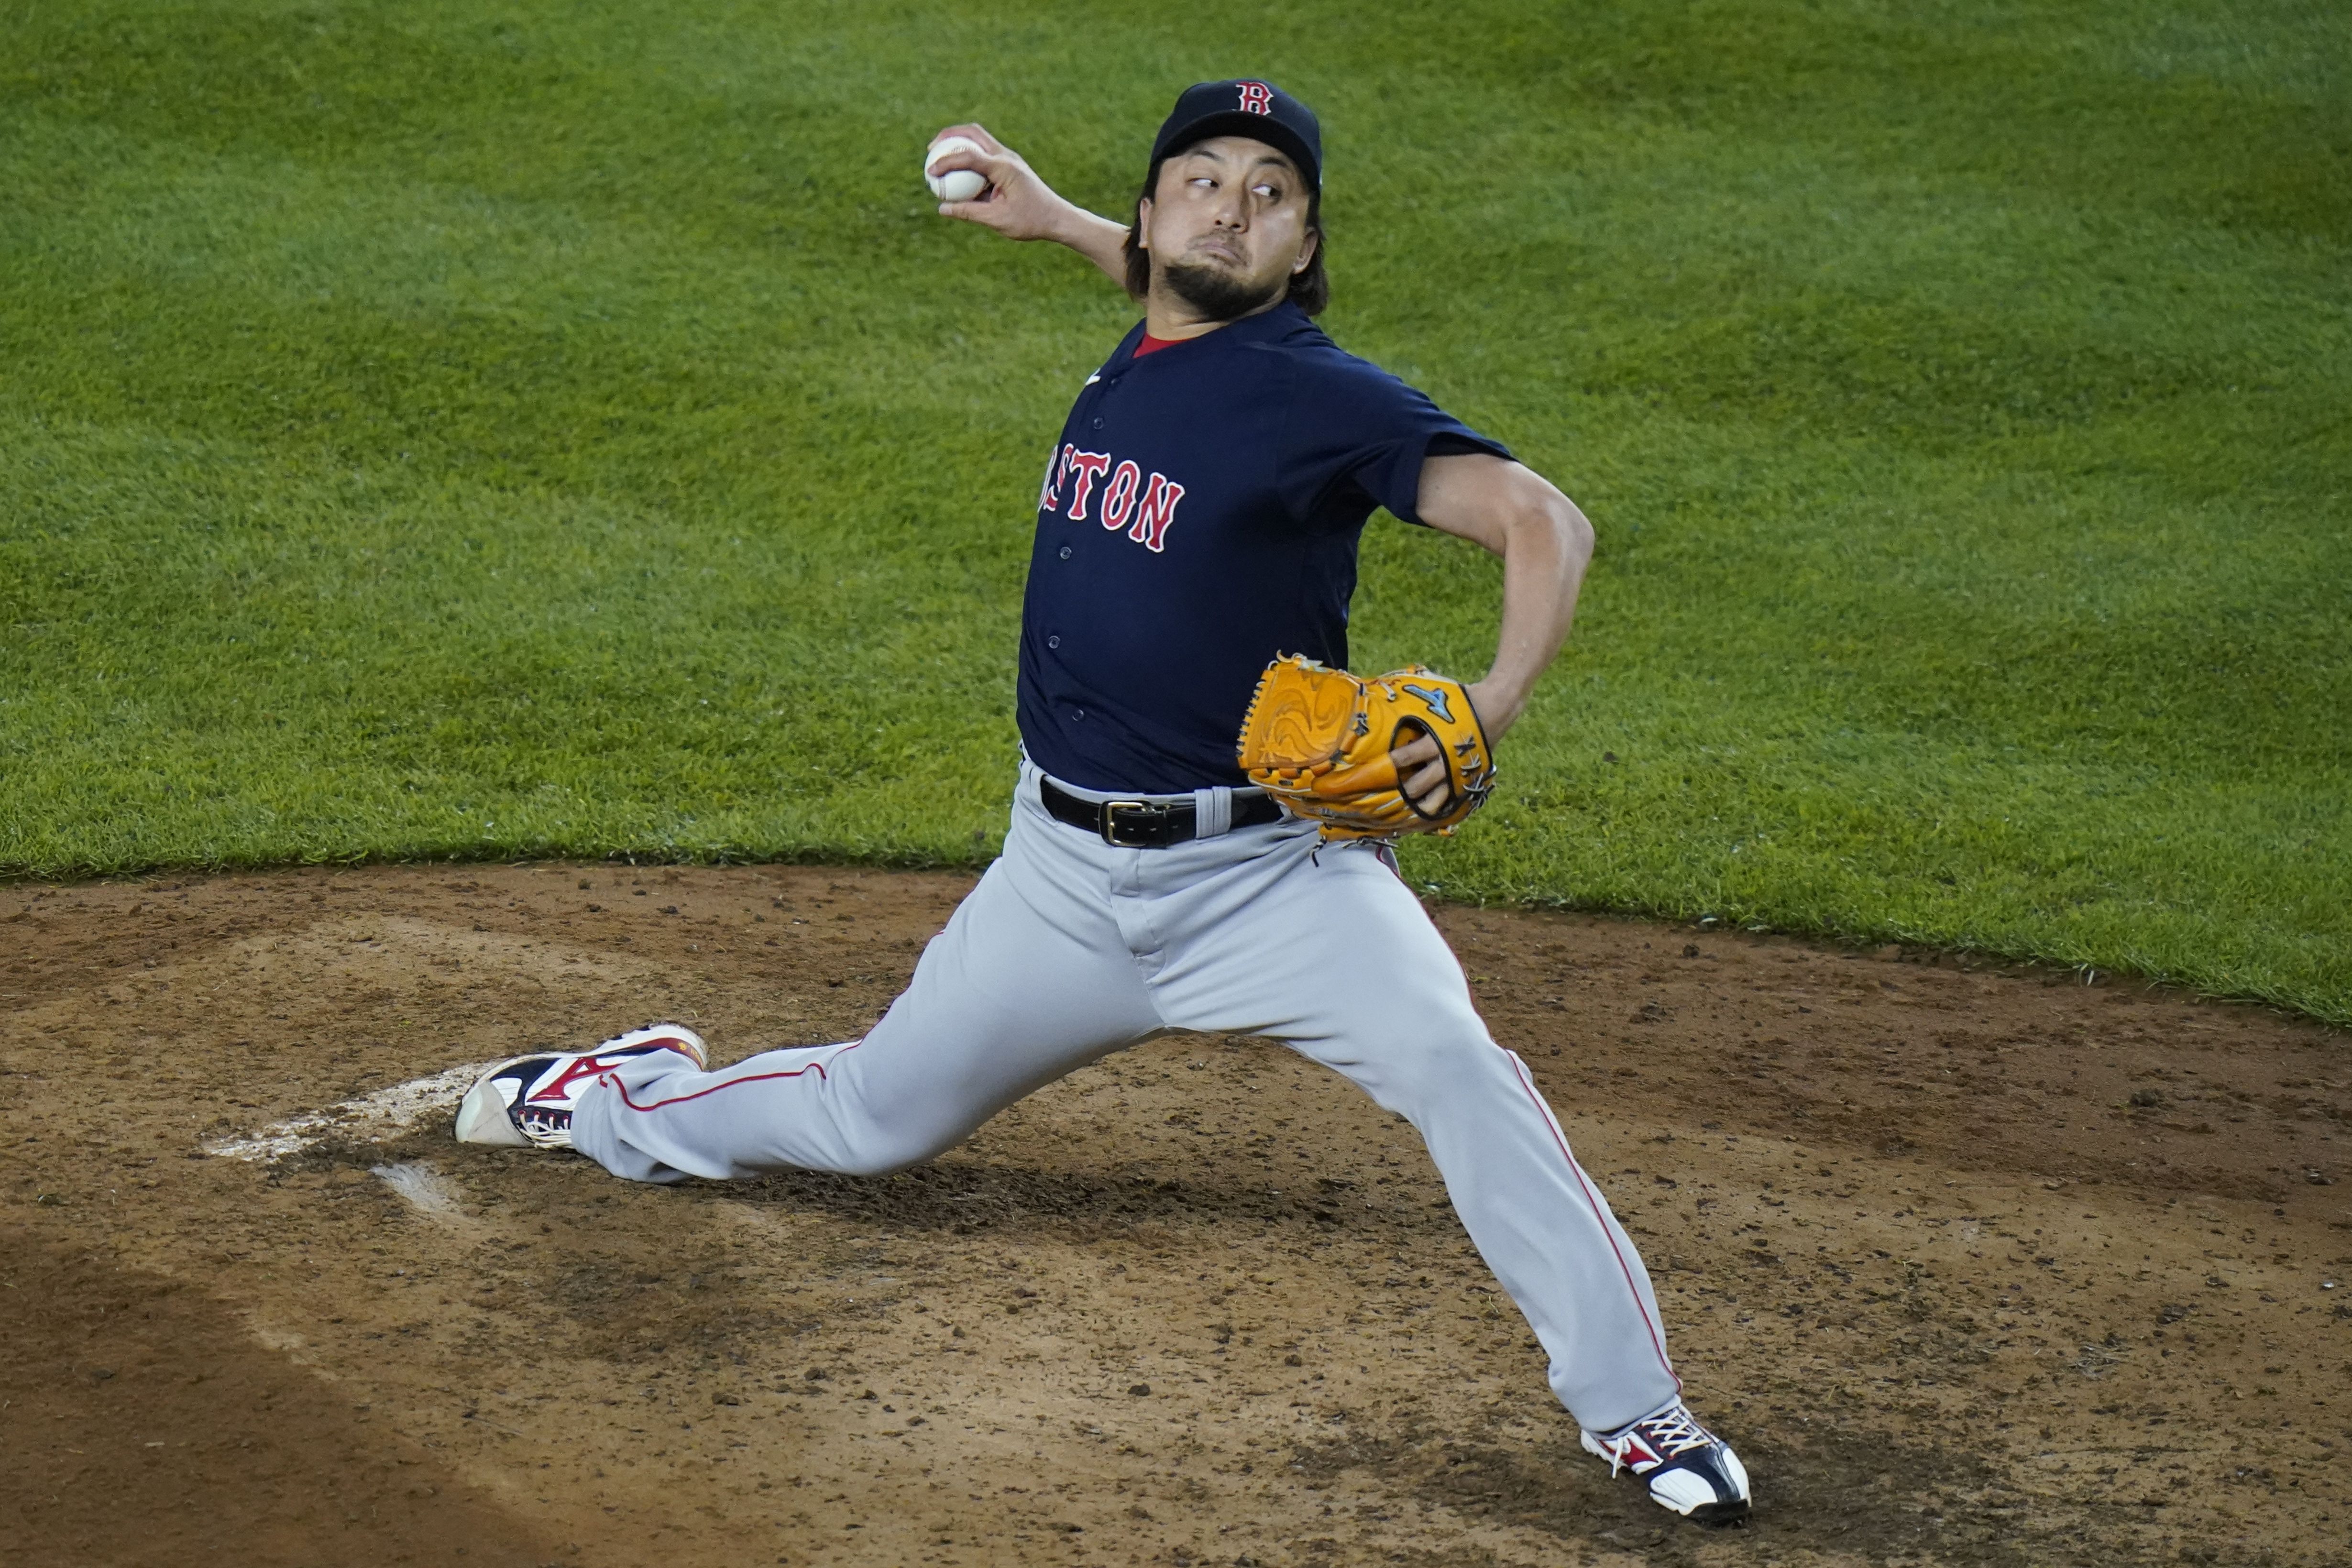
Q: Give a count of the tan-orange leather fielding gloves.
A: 1